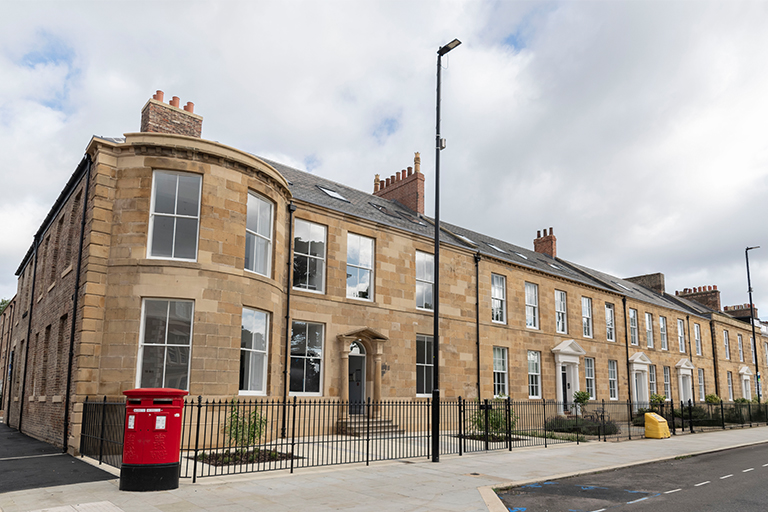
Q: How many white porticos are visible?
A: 4